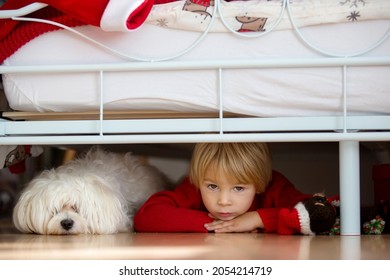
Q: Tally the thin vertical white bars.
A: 3